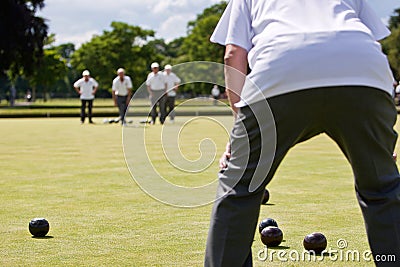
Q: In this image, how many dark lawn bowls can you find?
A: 5